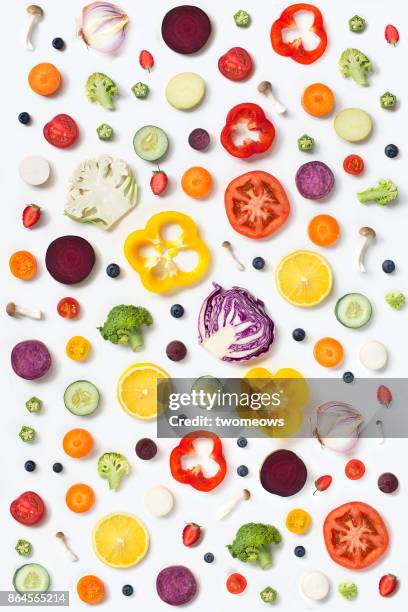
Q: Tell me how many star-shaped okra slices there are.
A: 10